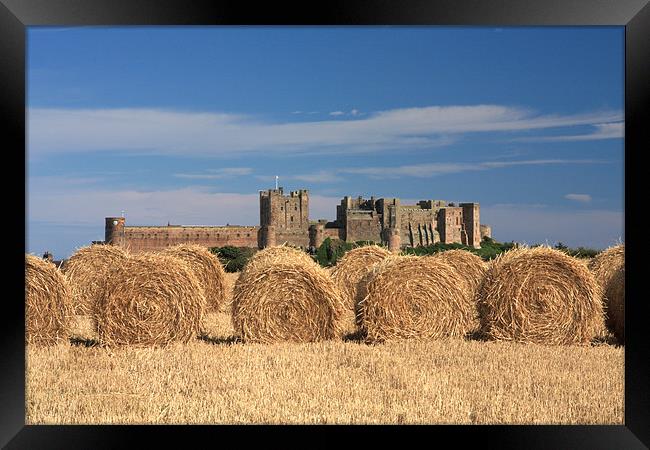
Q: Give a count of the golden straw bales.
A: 11